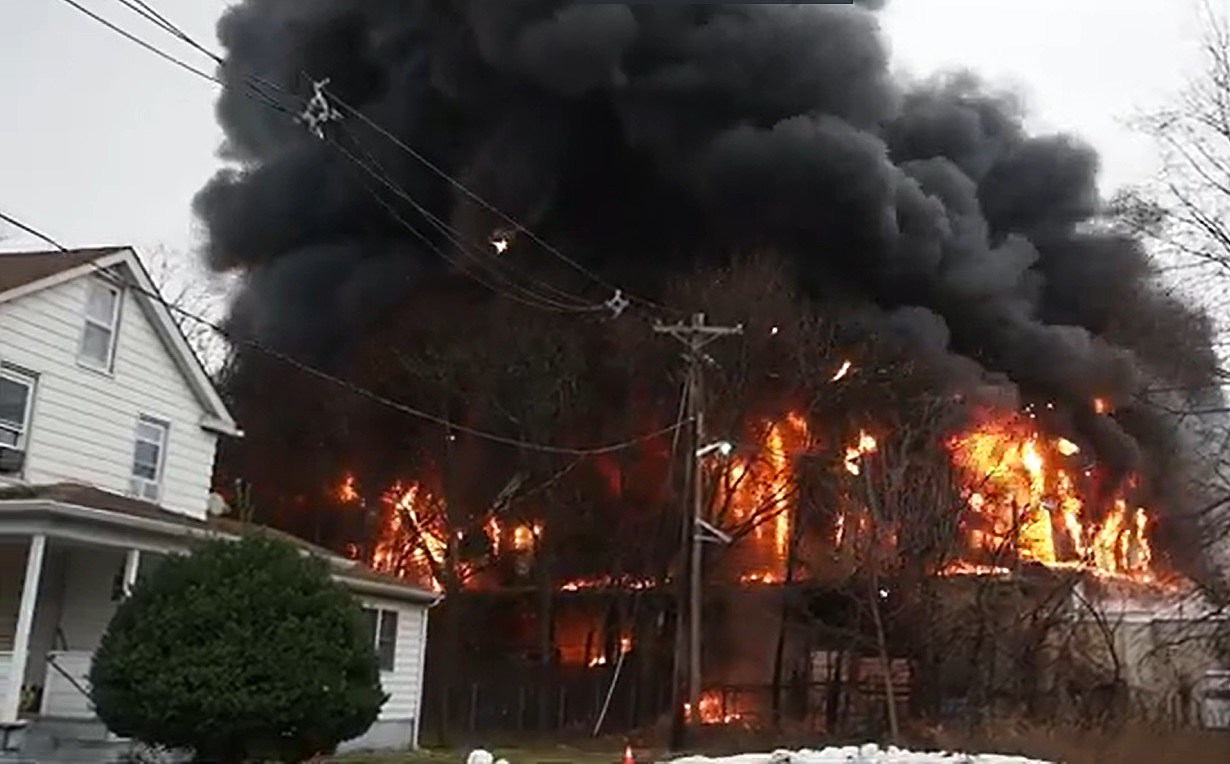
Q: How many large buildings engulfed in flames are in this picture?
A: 1